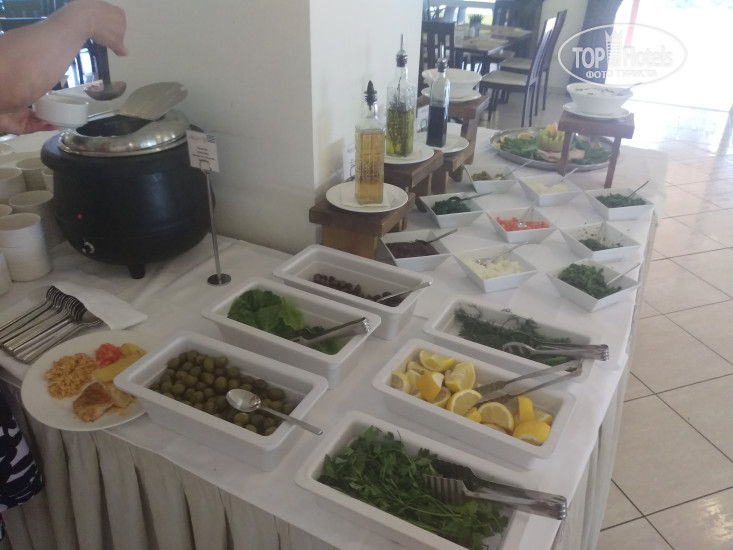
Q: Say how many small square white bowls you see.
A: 9